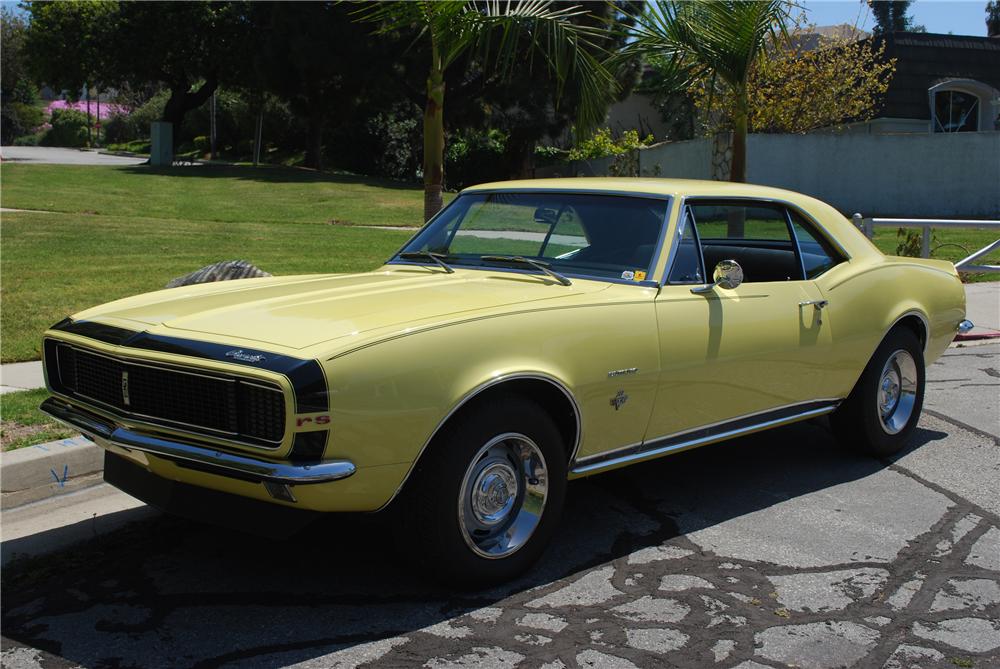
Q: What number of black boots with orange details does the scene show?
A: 0